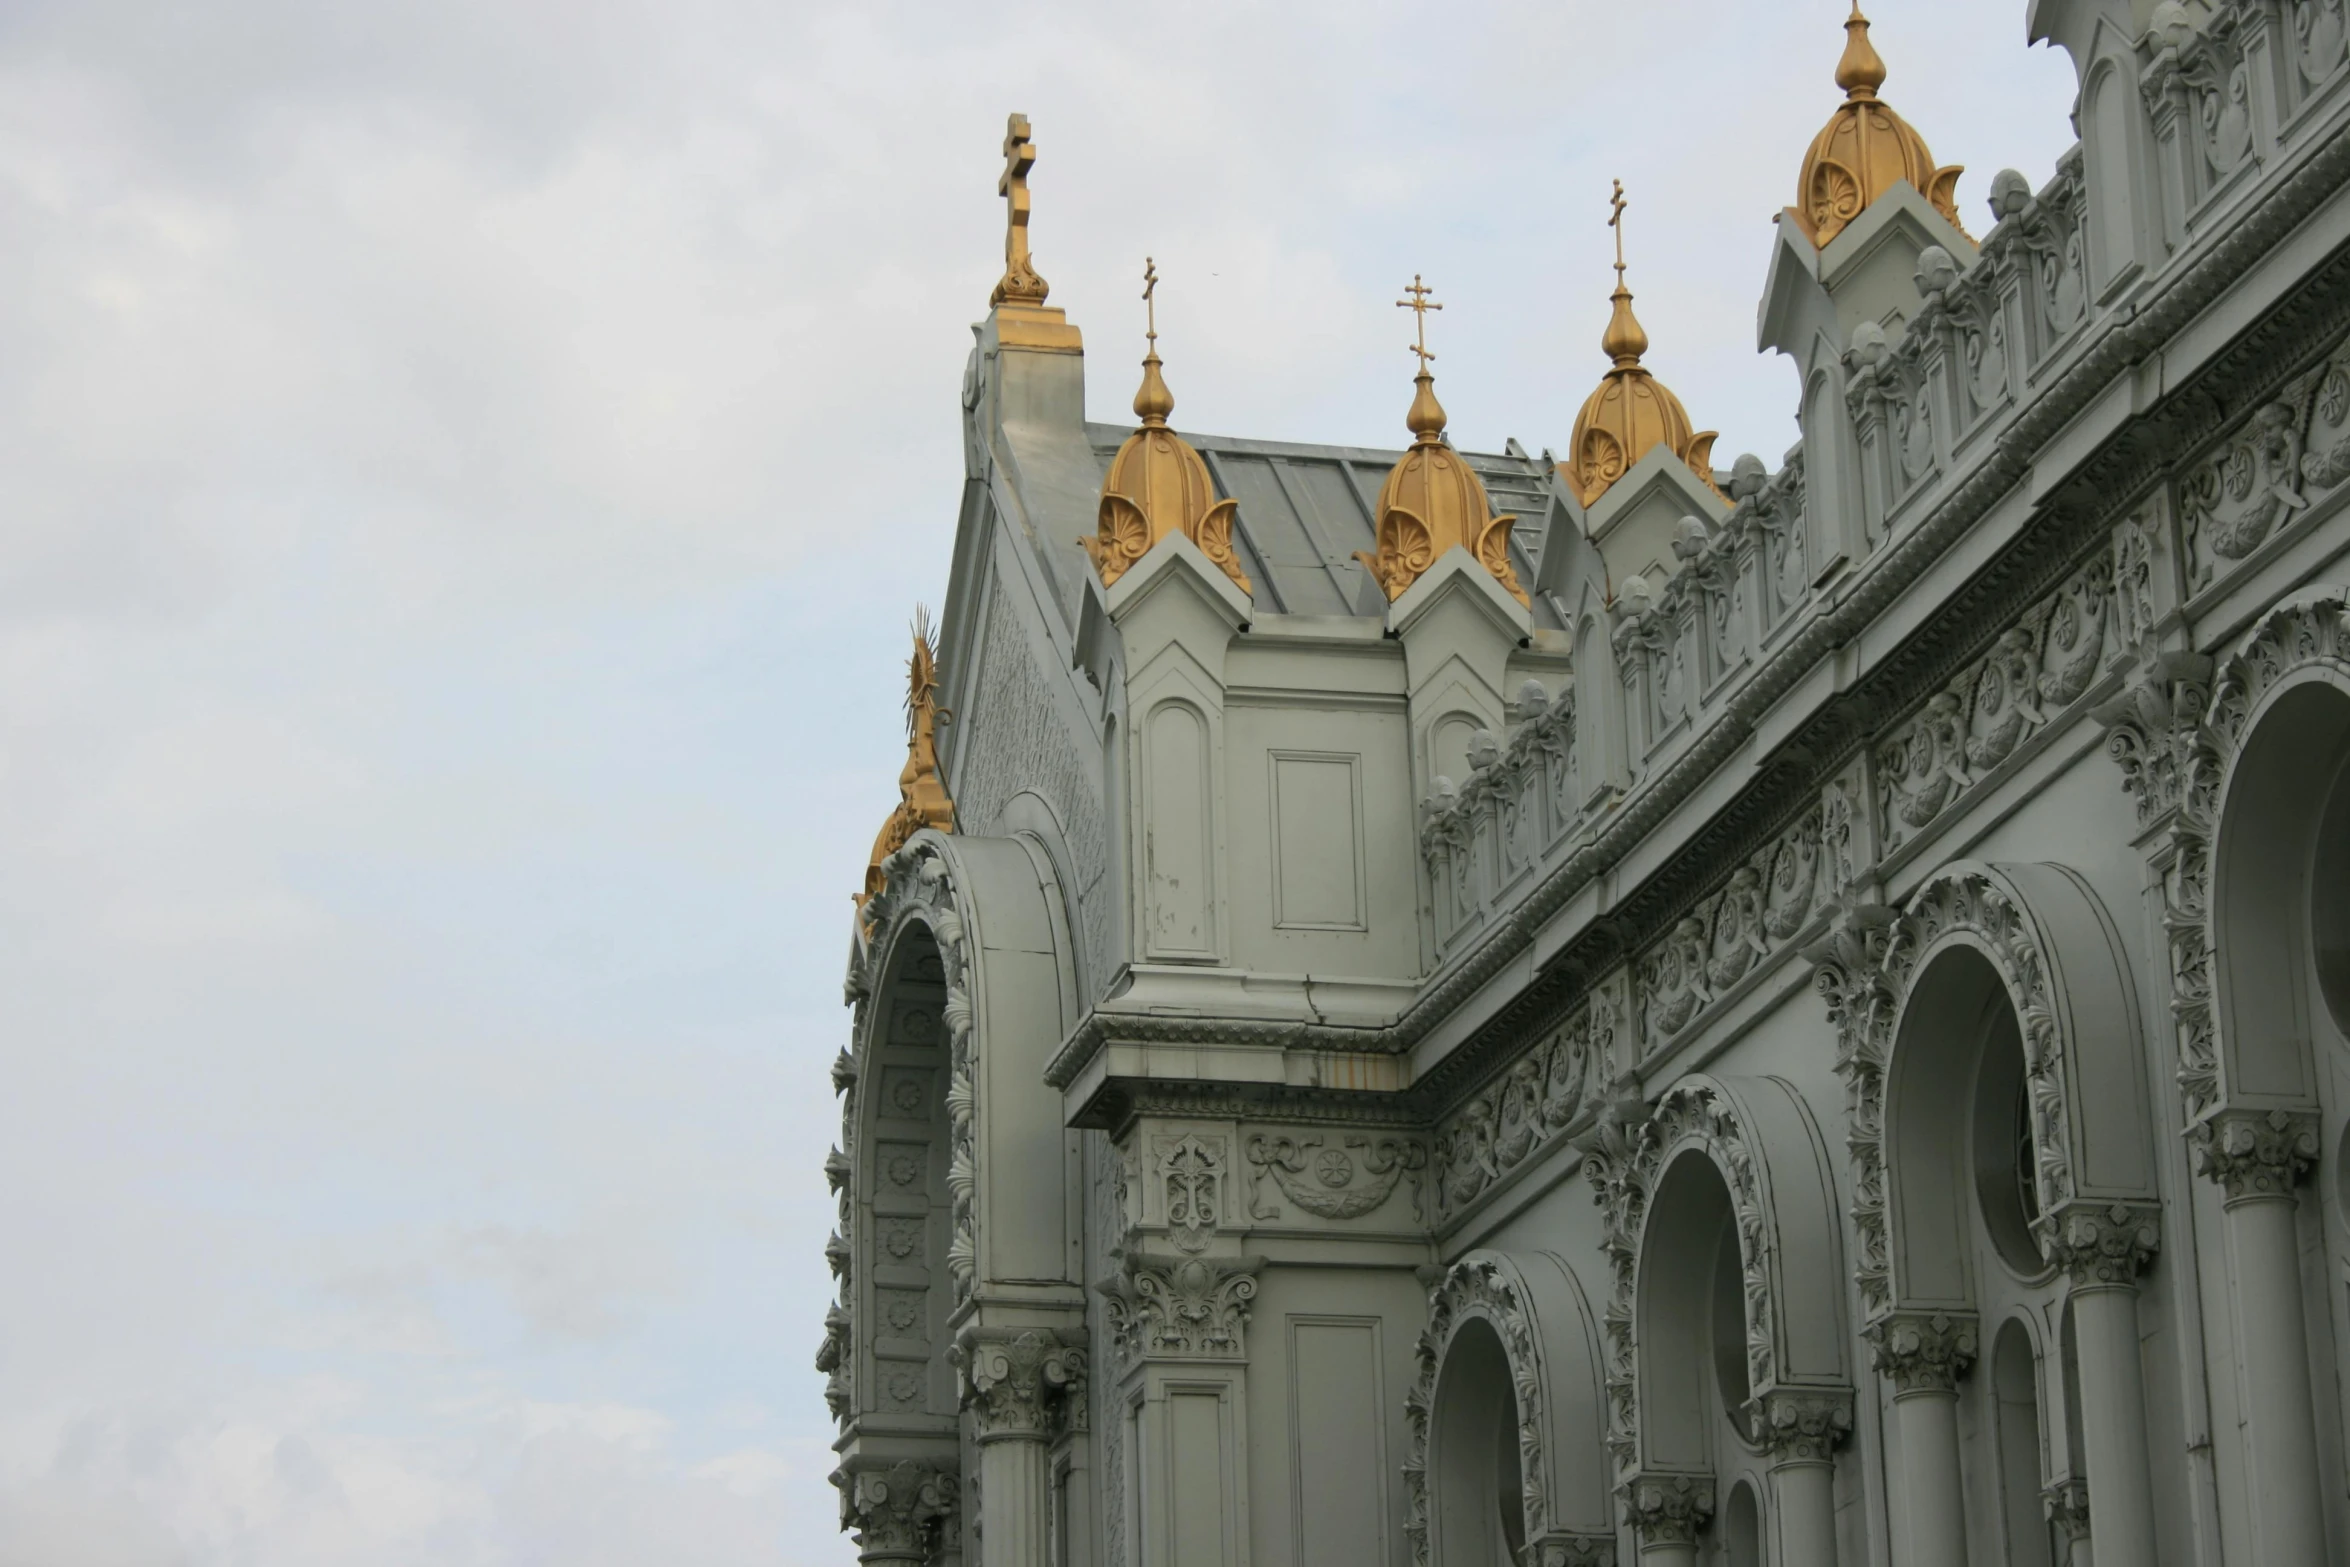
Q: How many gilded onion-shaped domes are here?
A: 4